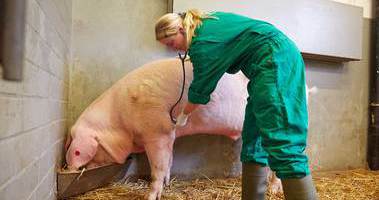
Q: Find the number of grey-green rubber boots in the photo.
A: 2